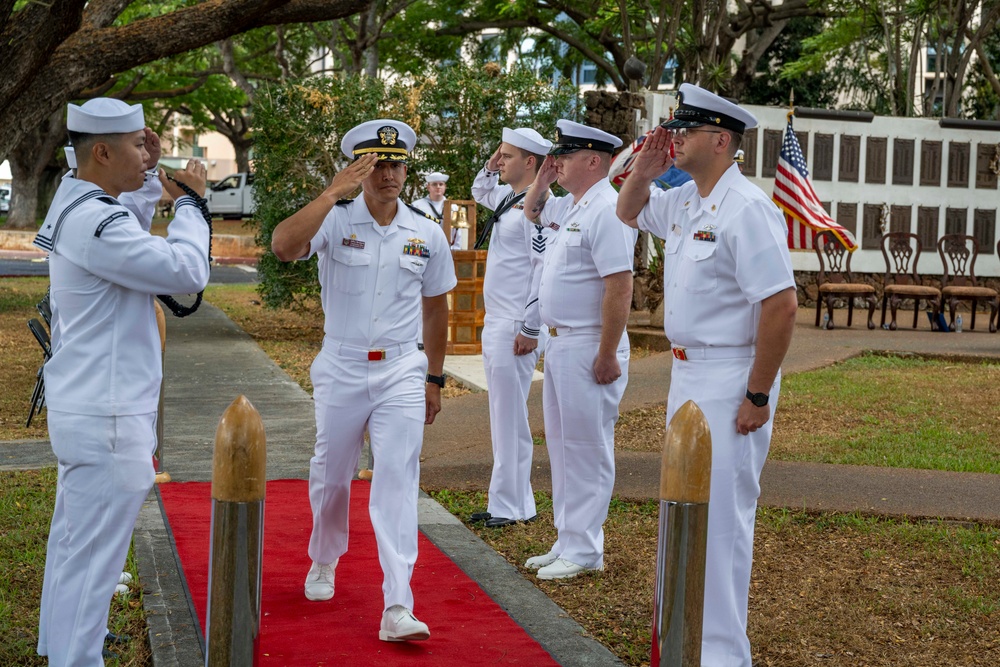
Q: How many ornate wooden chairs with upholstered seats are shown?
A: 3